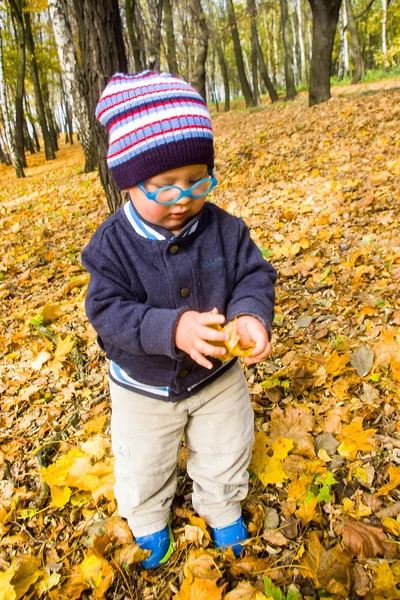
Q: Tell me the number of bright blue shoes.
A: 2